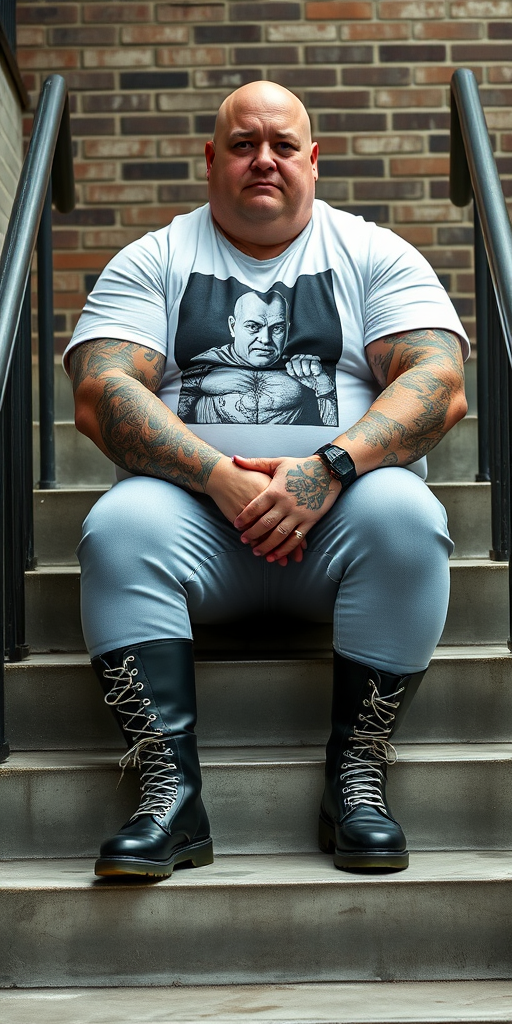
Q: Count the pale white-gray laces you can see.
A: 2